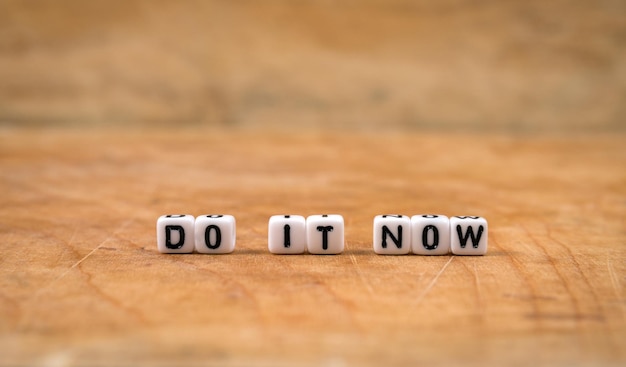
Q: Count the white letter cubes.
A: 7